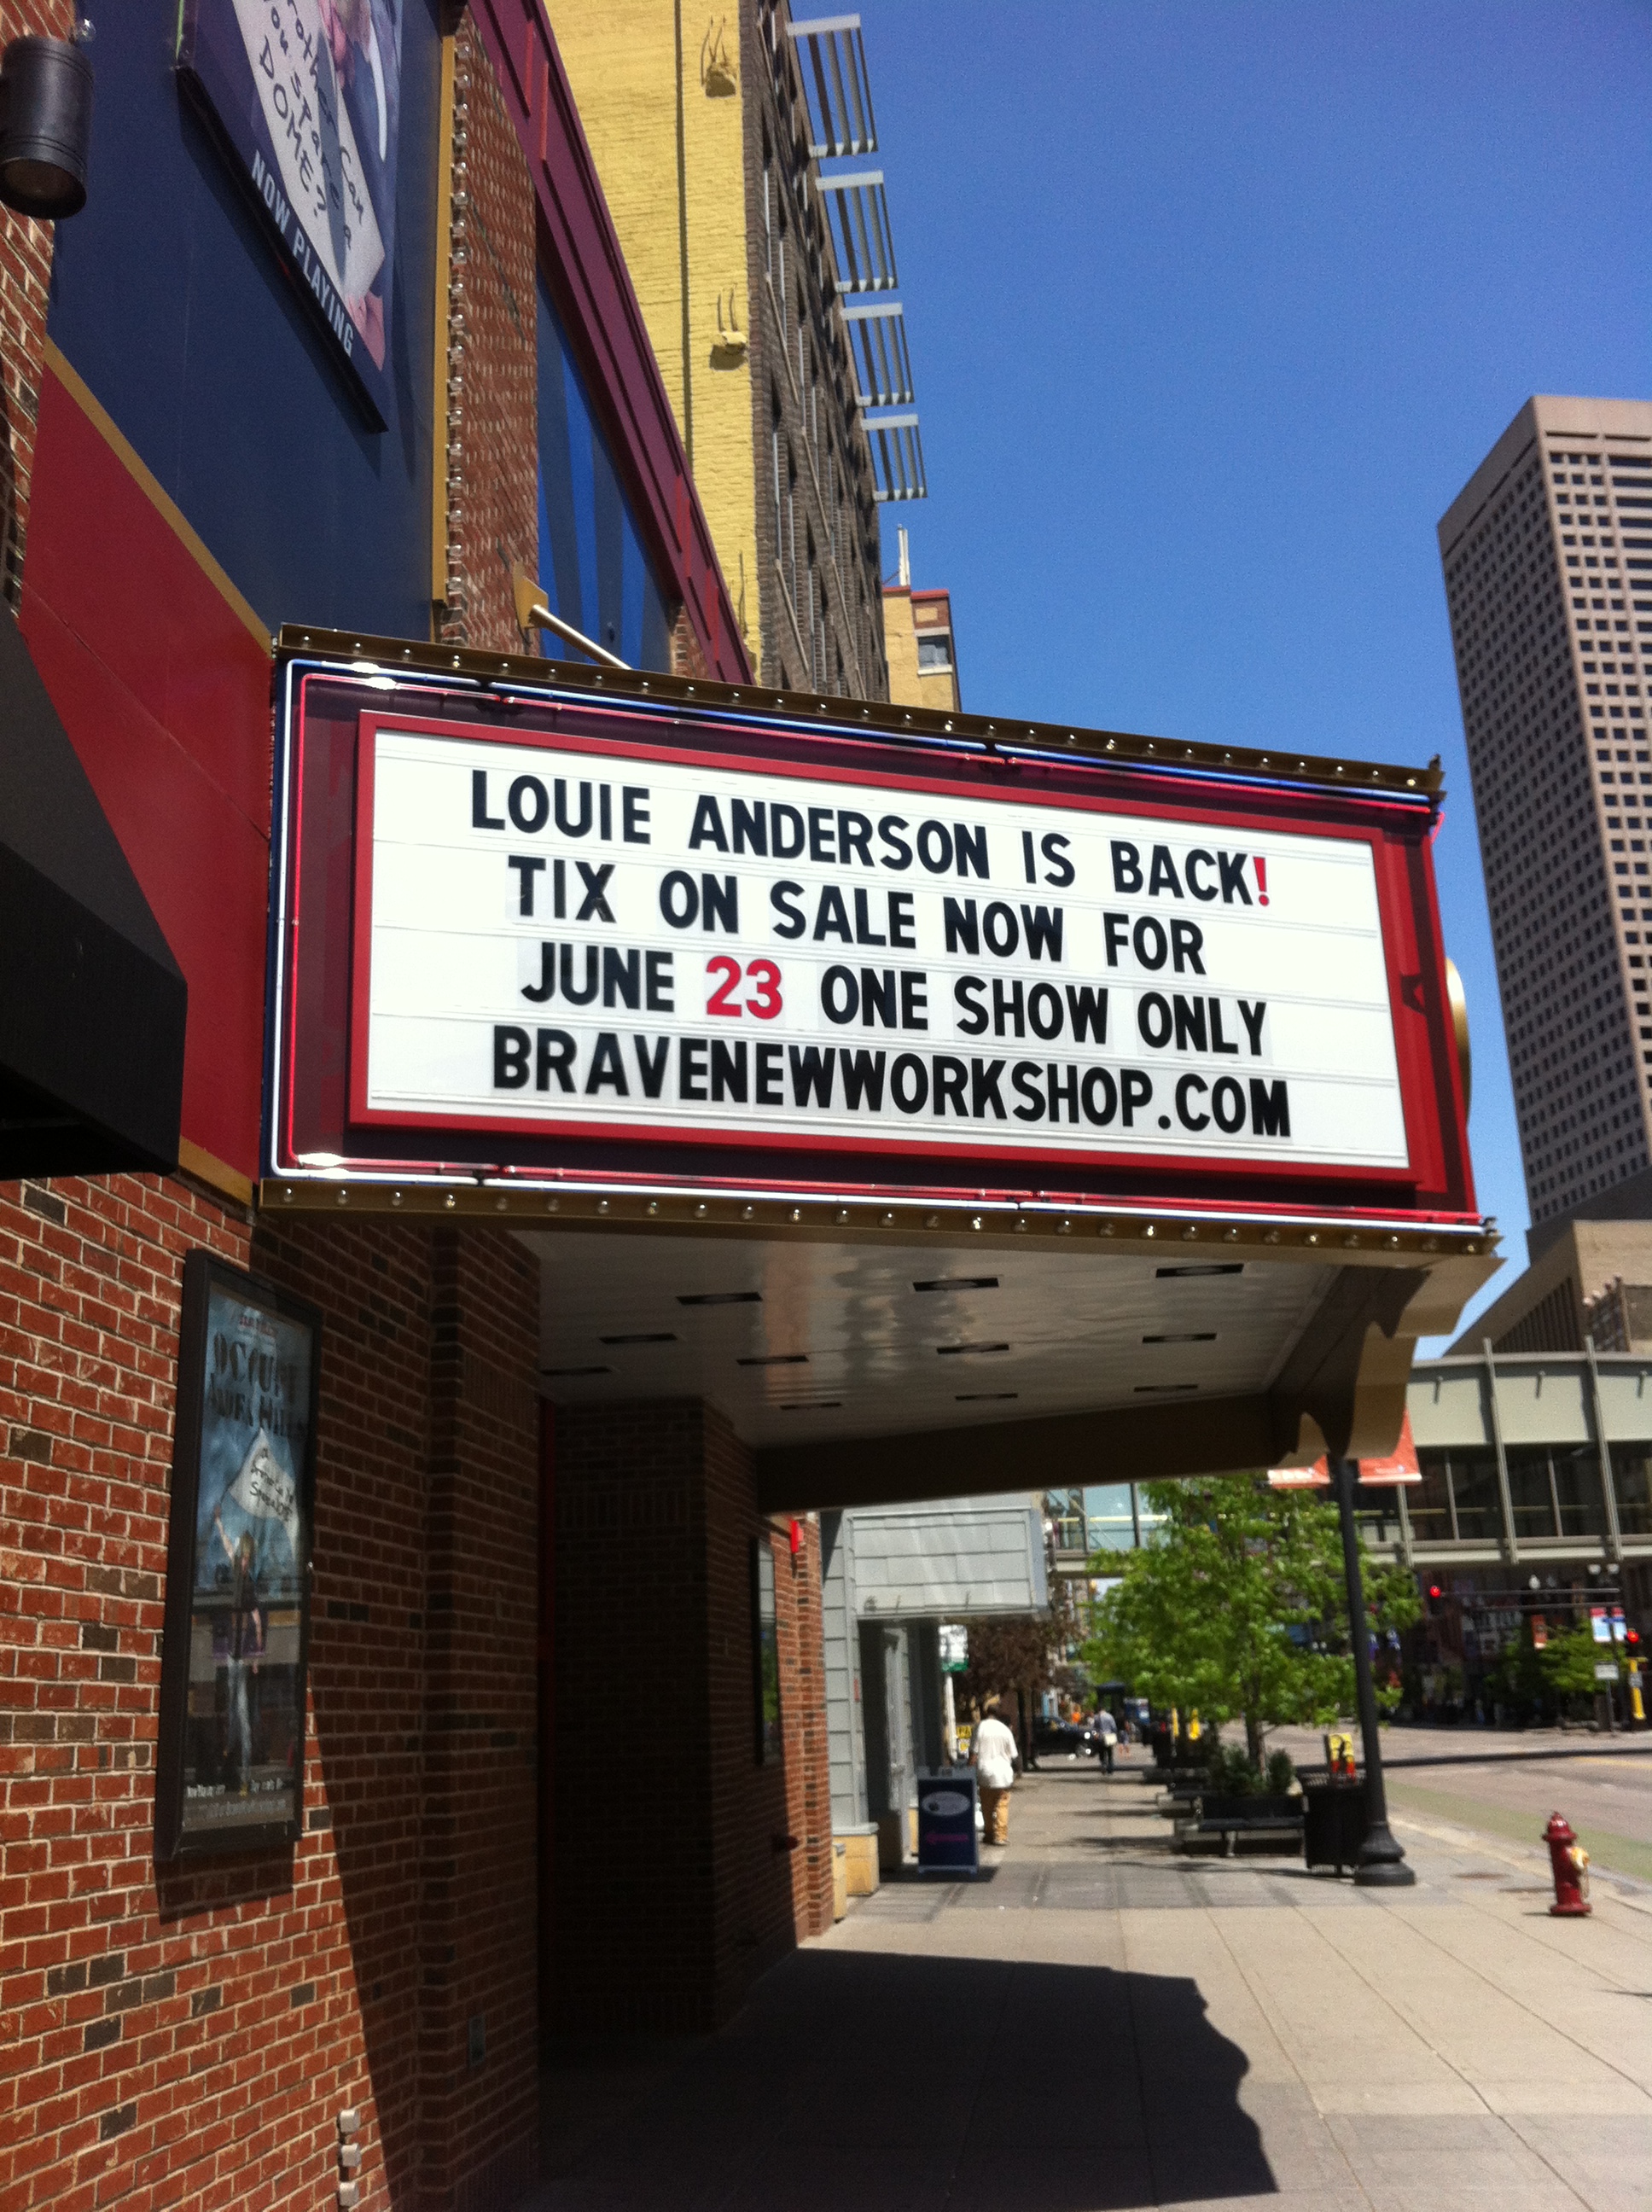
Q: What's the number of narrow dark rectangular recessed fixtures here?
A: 11